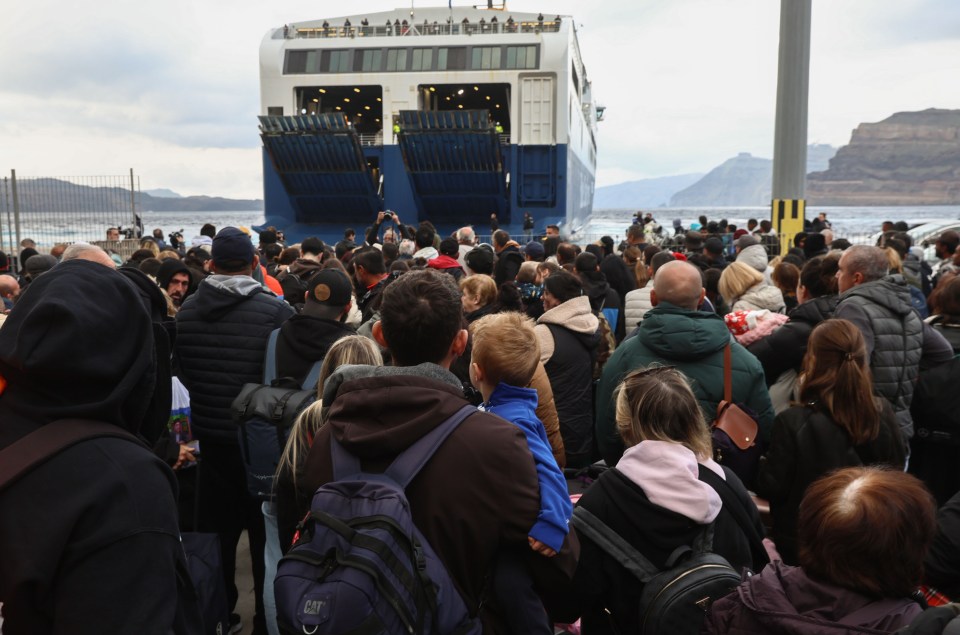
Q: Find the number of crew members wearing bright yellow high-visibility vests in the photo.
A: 2